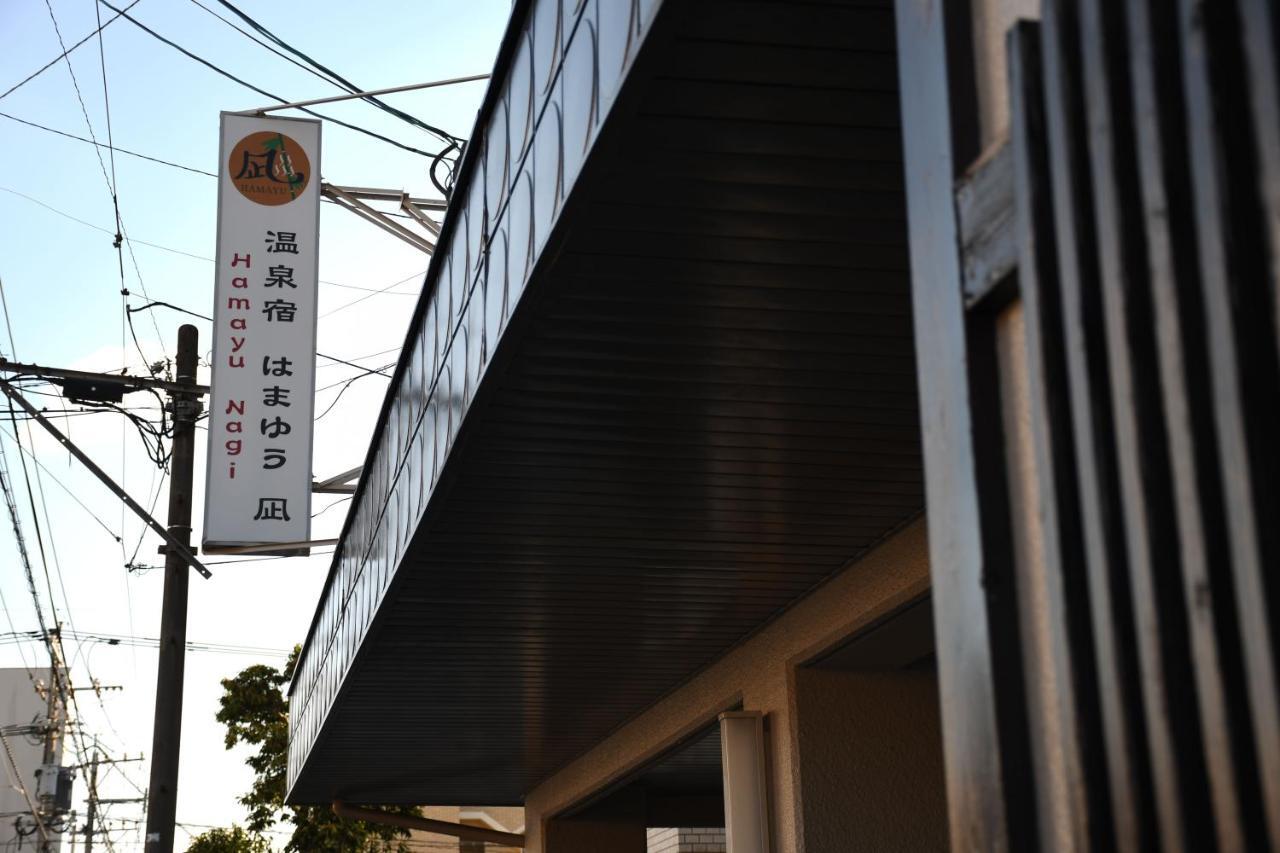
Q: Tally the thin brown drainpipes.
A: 1